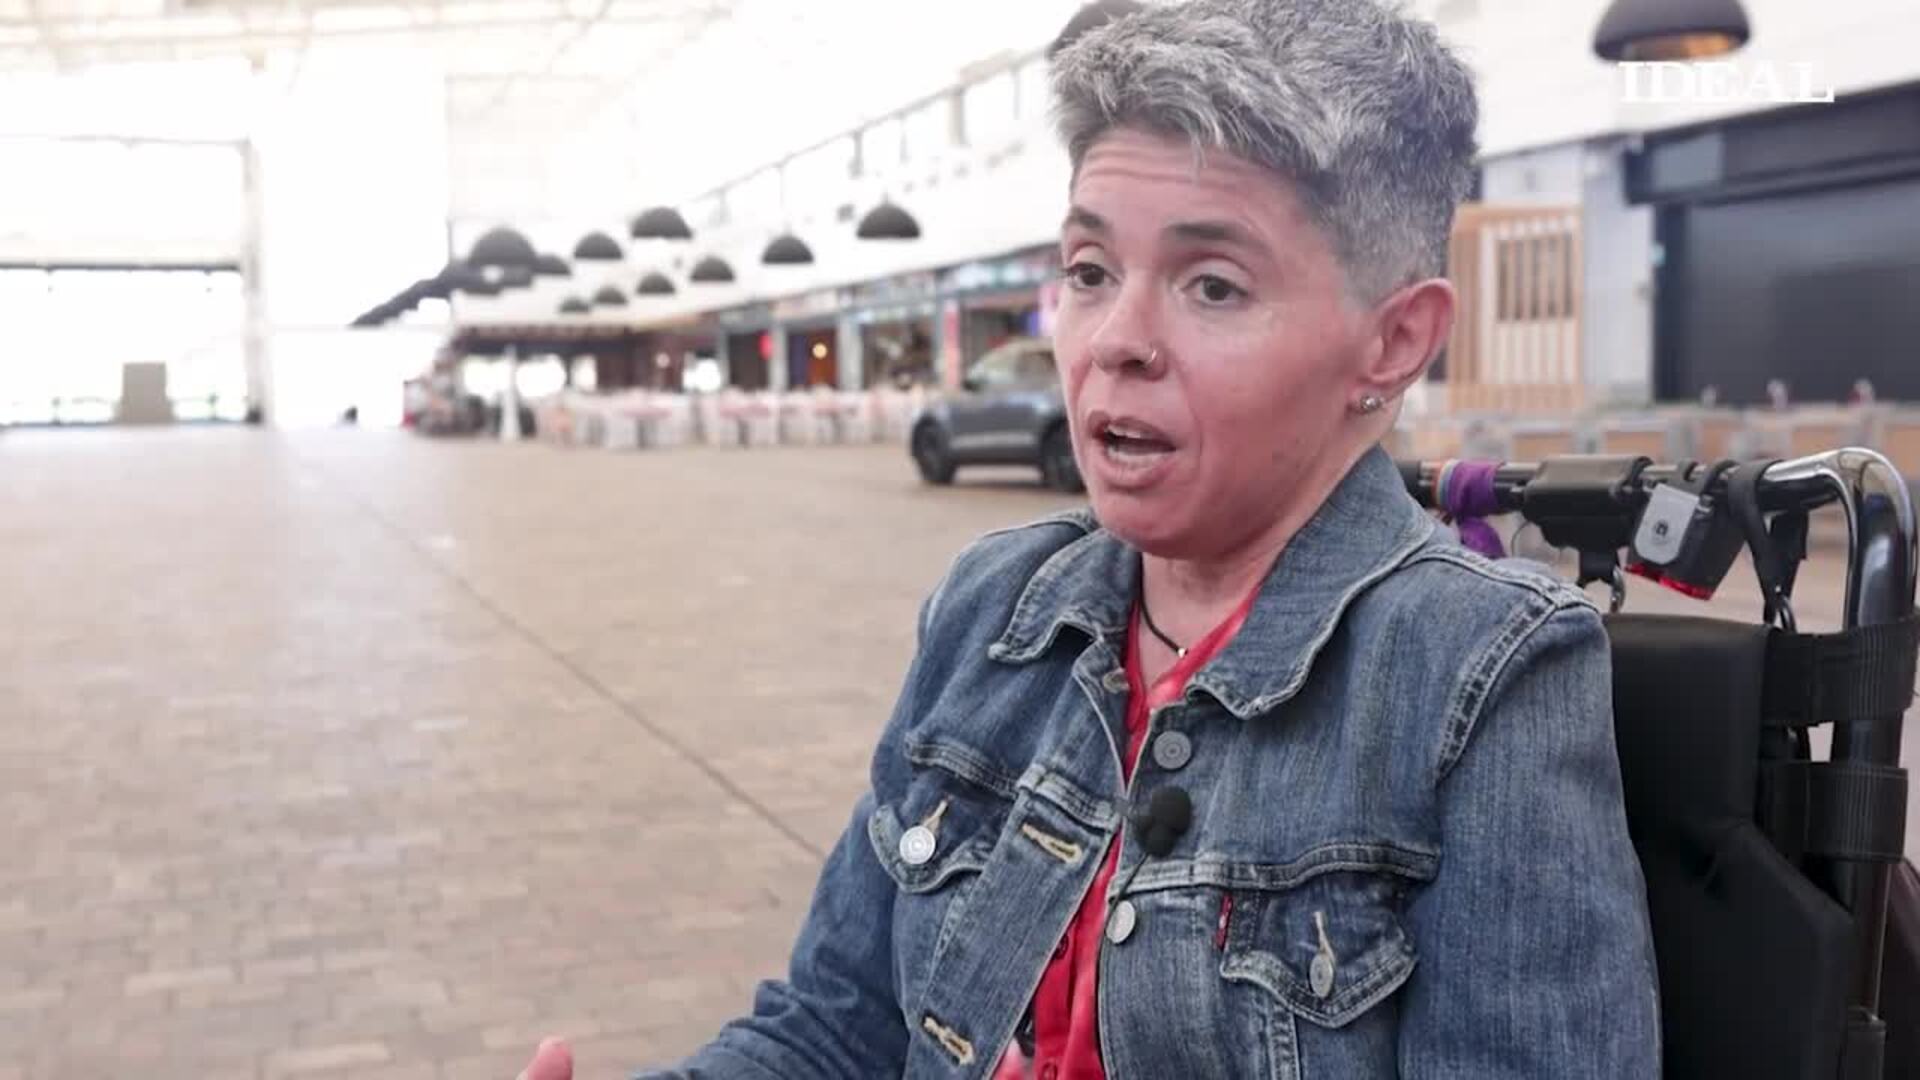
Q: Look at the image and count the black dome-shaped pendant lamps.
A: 12